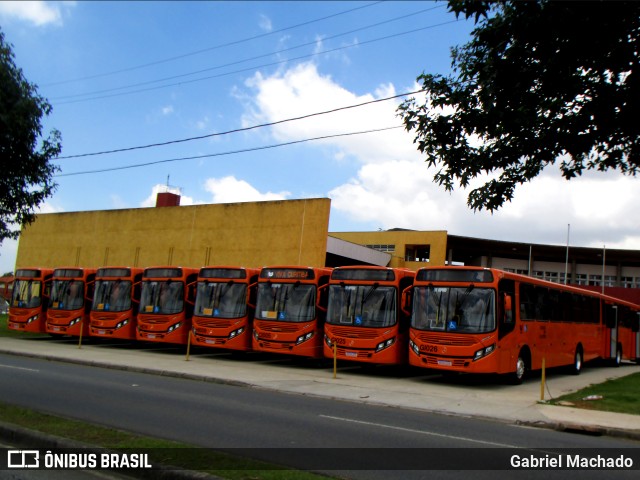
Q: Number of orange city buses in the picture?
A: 8